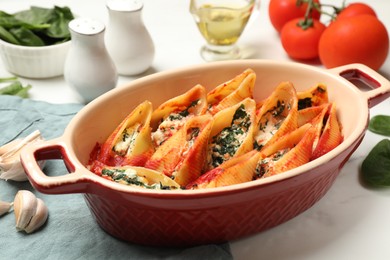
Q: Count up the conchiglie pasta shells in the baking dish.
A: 11